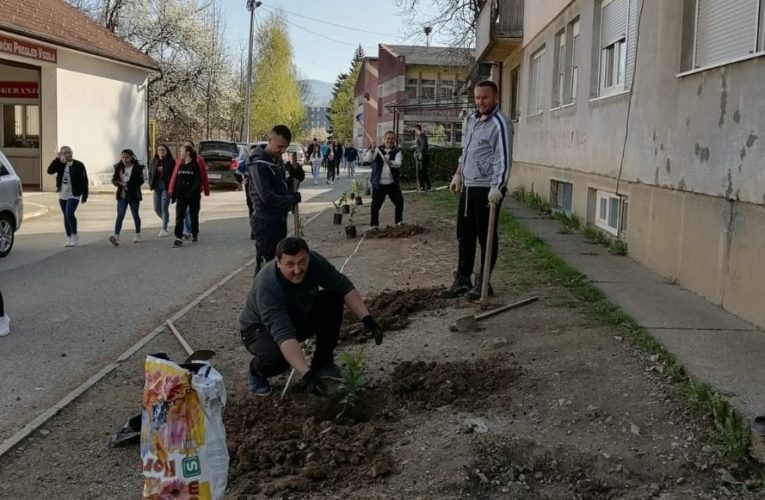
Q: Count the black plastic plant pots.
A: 6